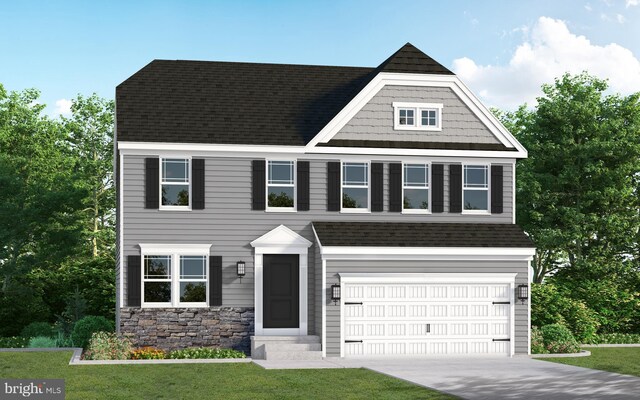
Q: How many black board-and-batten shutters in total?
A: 12